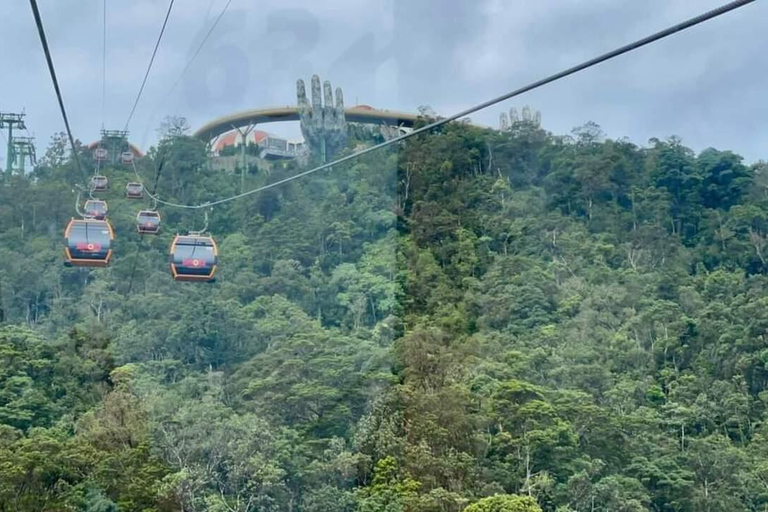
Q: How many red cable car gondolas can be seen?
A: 8